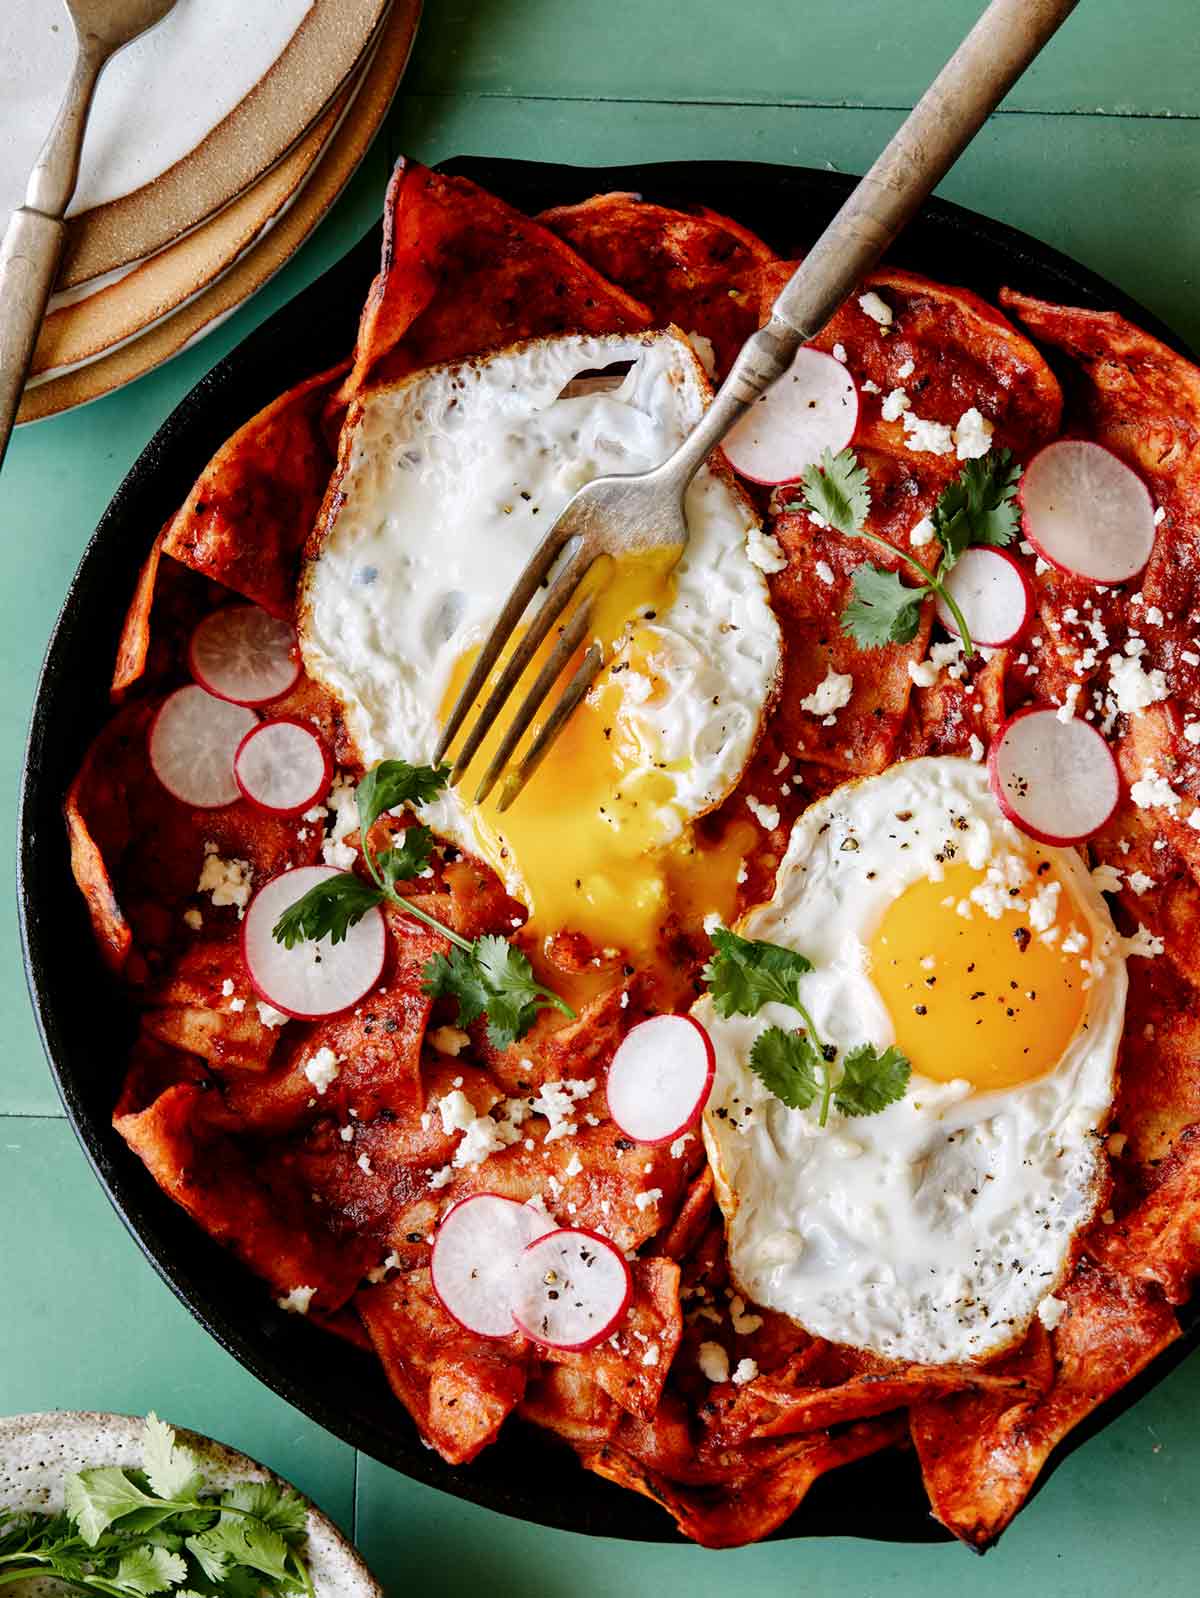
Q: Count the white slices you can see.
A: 11